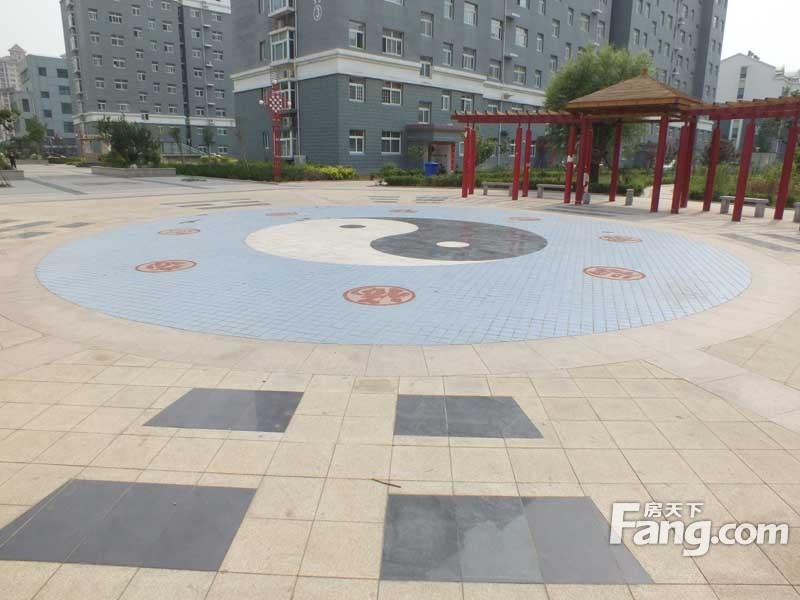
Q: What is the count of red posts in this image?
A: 14